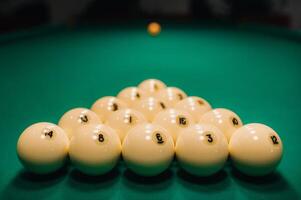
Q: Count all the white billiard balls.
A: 15